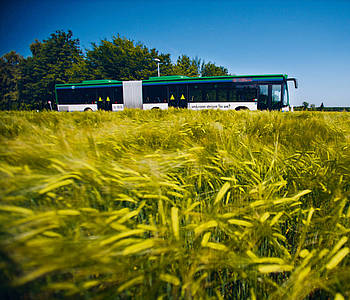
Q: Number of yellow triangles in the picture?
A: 4